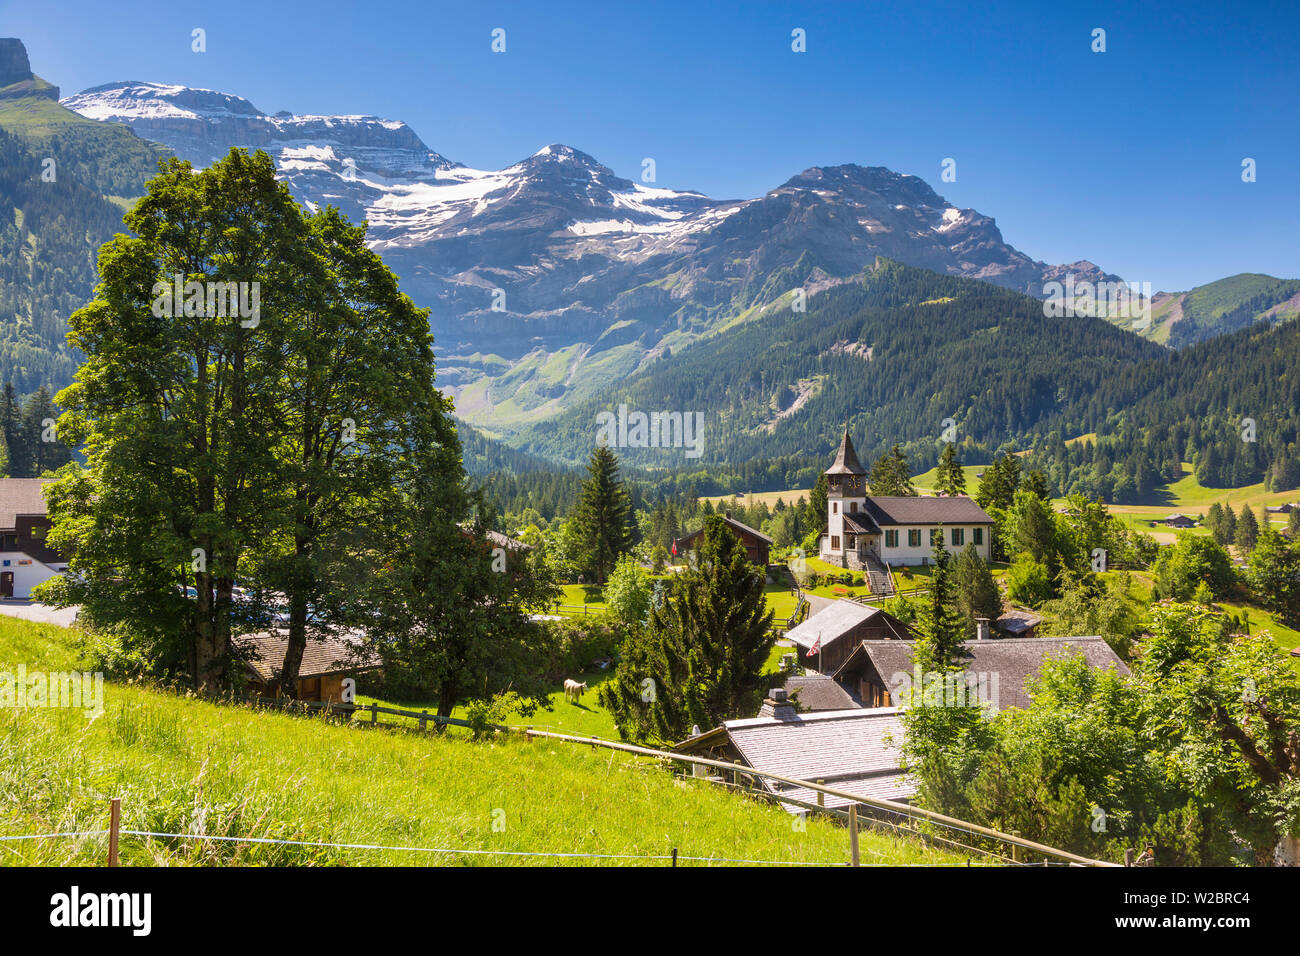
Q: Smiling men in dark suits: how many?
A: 0